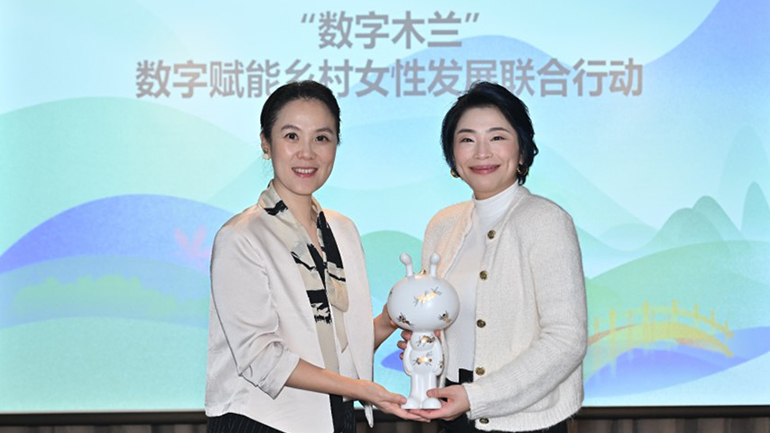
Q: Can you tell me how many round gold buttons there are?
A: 5